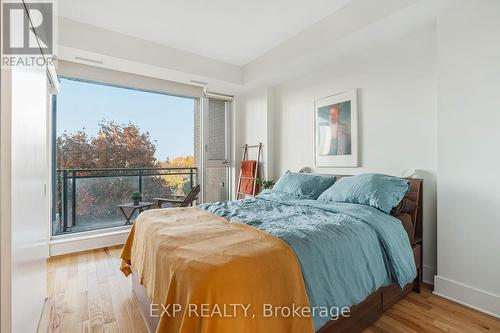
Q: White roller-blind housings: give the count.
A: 2